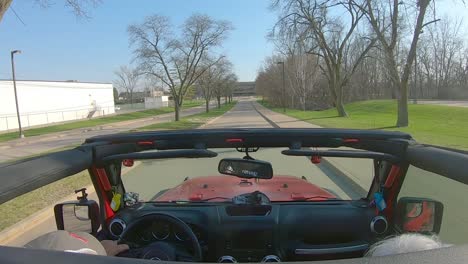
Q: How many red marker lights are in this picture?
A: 3